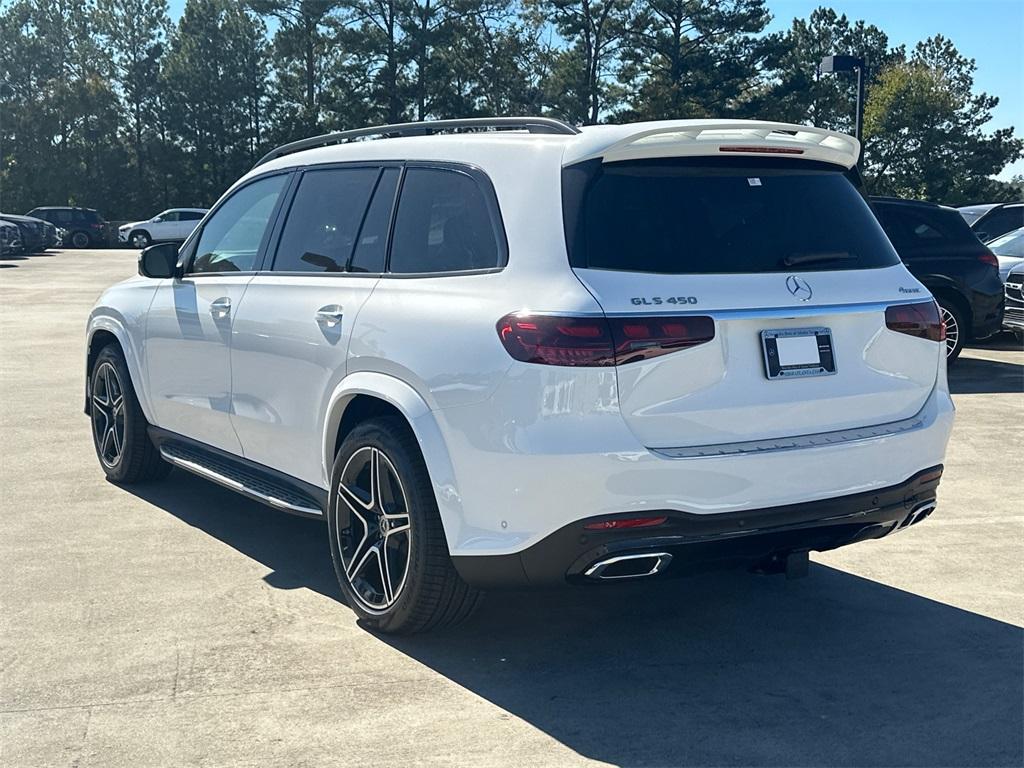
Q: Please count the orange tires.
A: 0